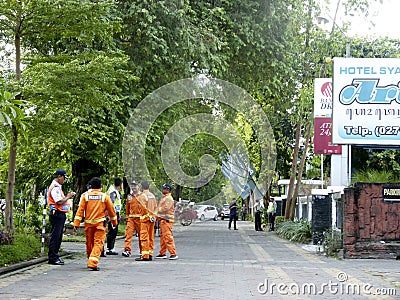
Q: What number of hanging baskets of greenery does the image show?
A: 0